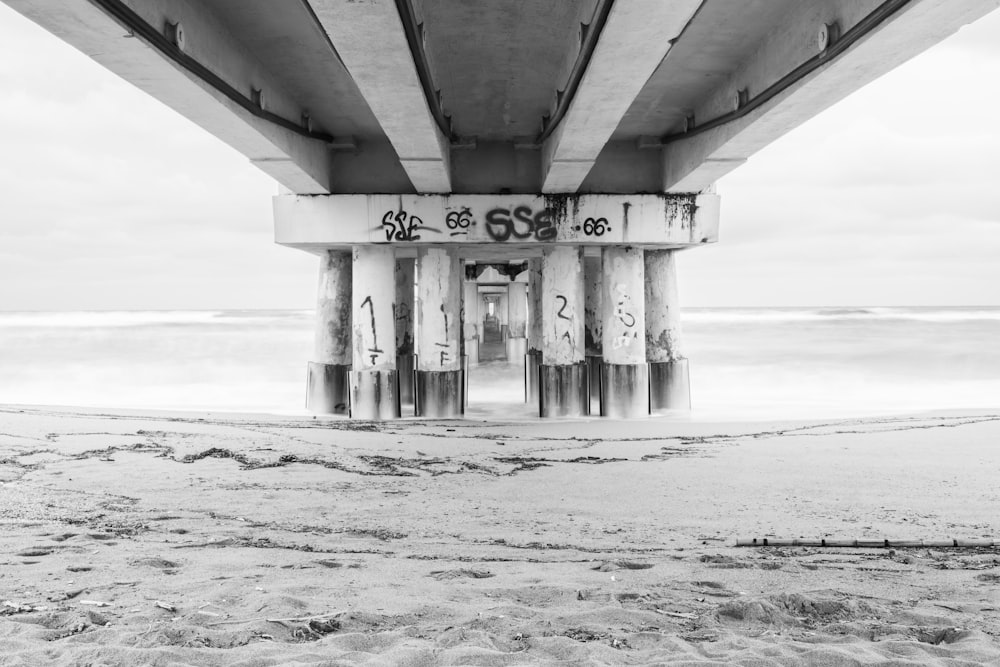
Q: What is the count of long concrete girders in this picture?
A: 4